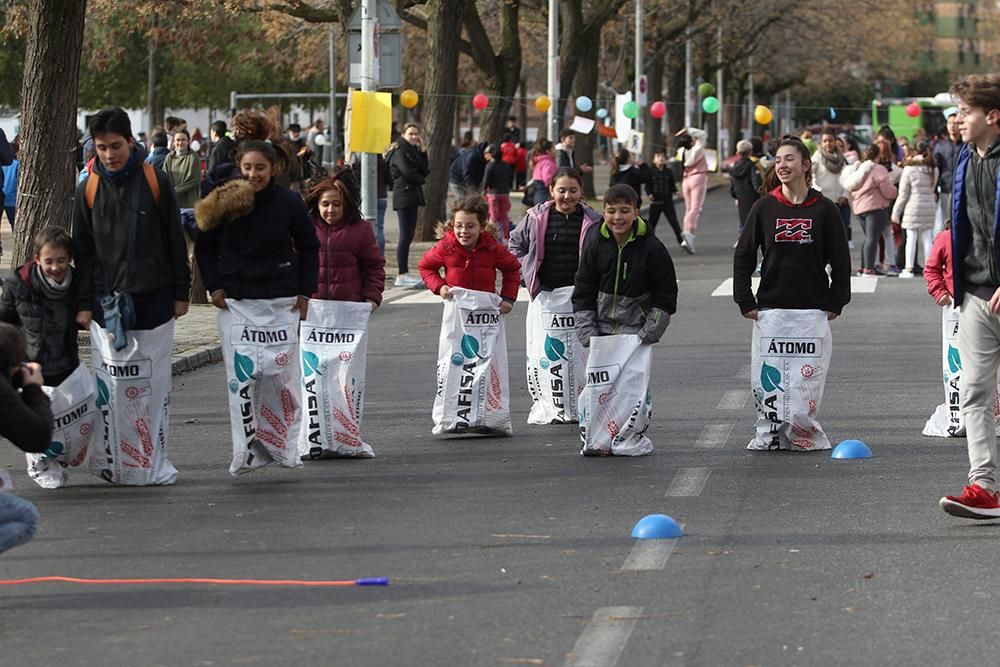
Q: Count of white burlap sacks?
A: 9